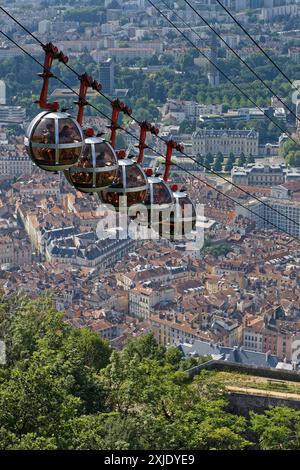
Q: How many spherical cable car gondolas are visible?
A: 5